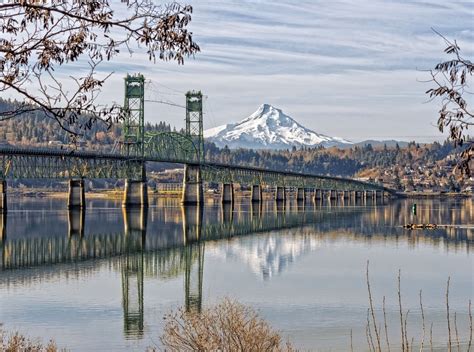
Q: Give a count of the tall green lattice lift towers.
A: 2